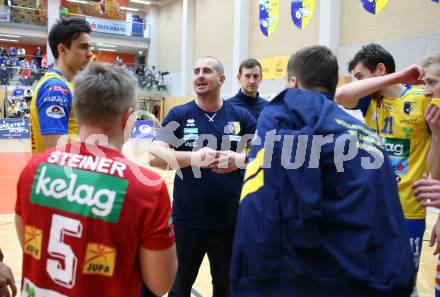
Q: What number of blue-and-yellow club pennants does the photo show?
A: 3